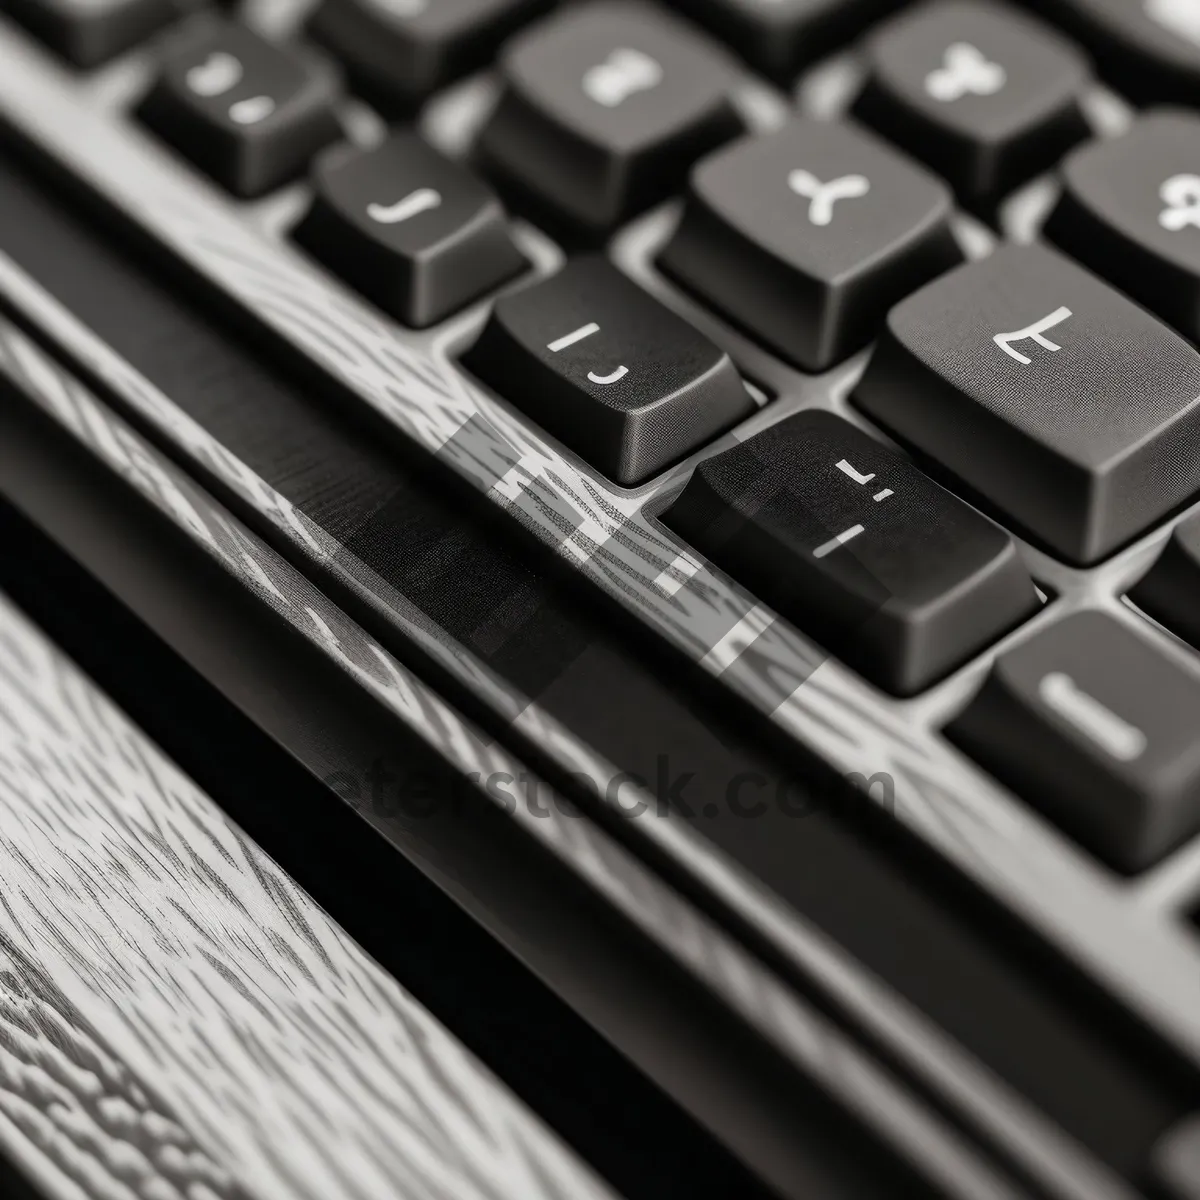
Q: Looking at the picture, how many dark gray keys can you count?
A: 15